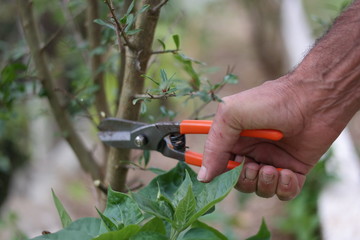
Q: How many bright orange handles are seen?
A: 2